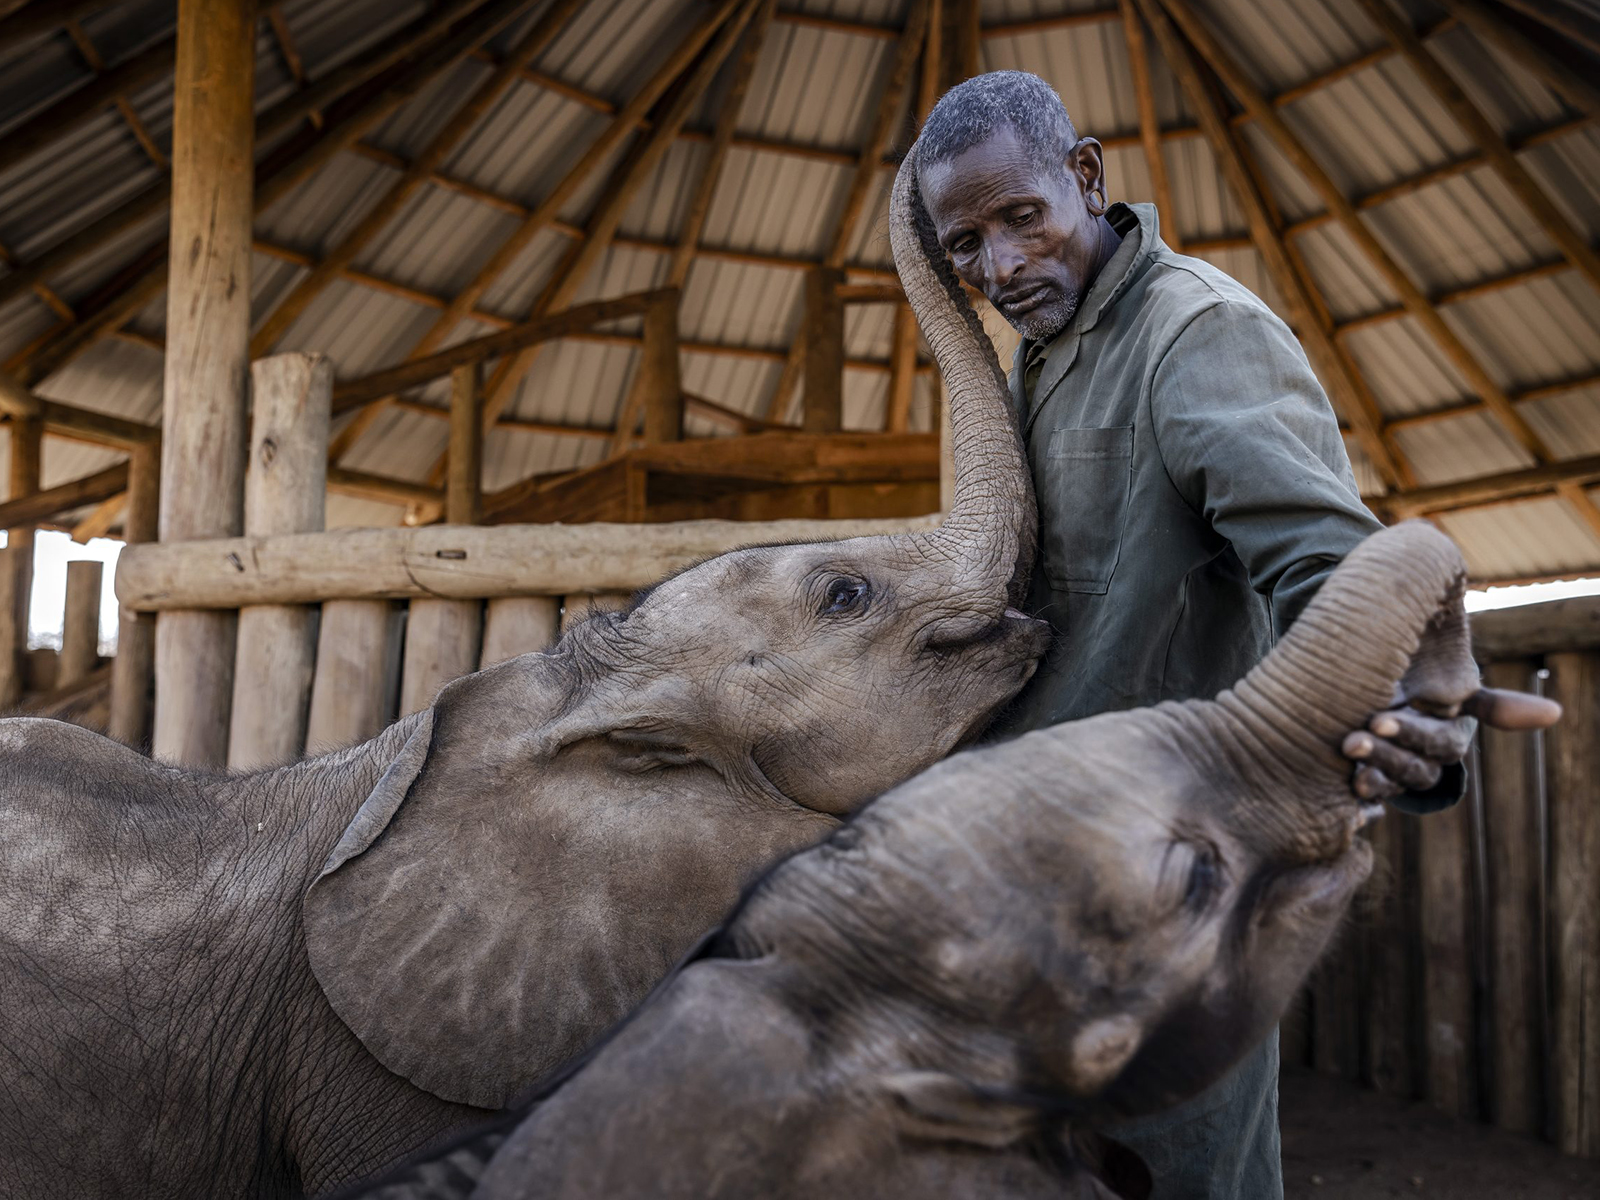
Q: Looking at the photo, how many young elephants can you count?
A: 2